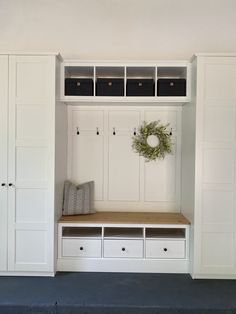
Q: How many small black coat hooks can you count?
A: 5